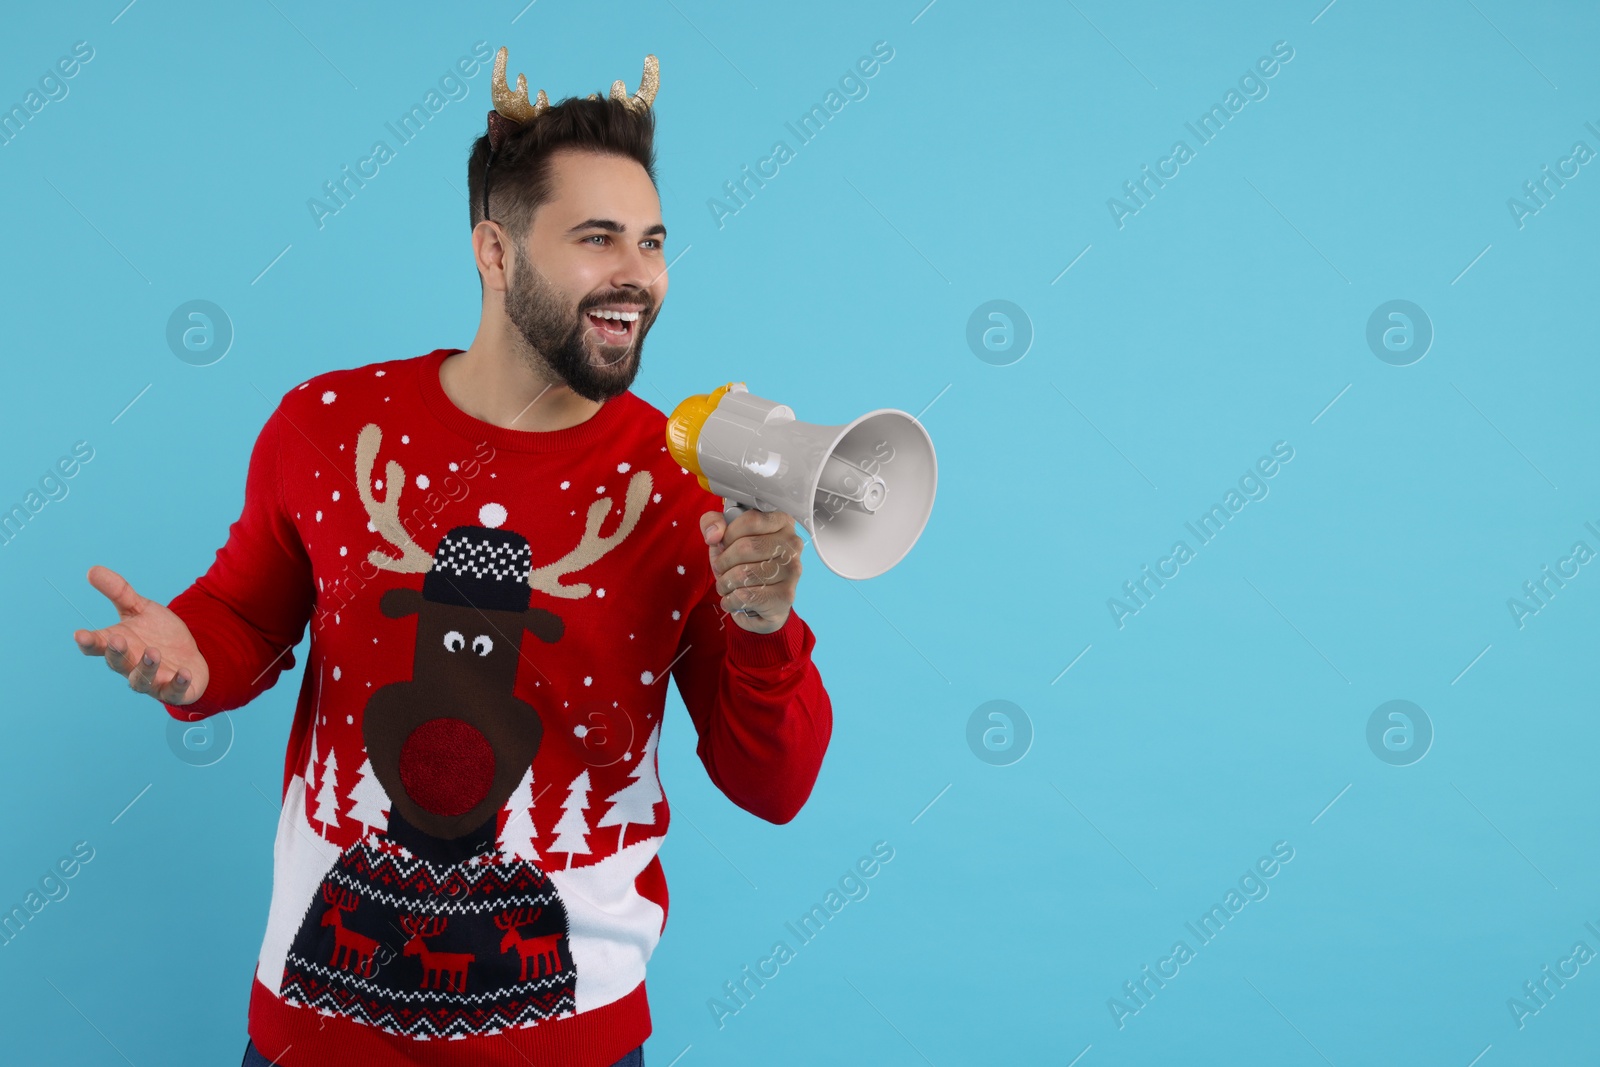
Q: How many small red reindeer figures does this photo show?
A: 3